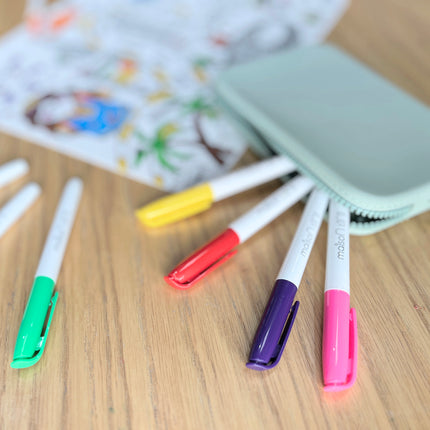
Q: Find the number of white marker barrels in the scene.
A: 7